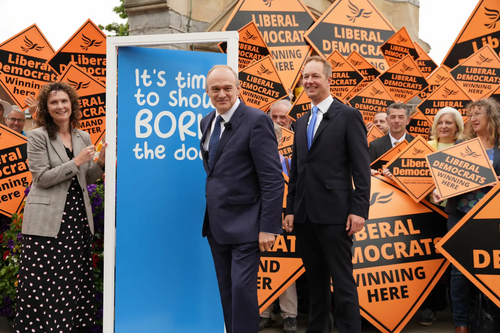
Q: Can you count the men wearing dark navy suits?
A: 2